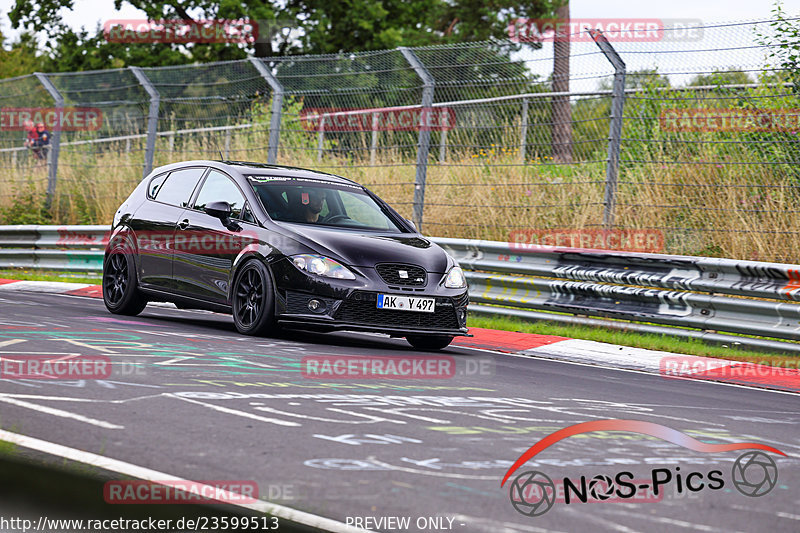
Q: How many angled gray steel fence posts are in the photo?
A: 5